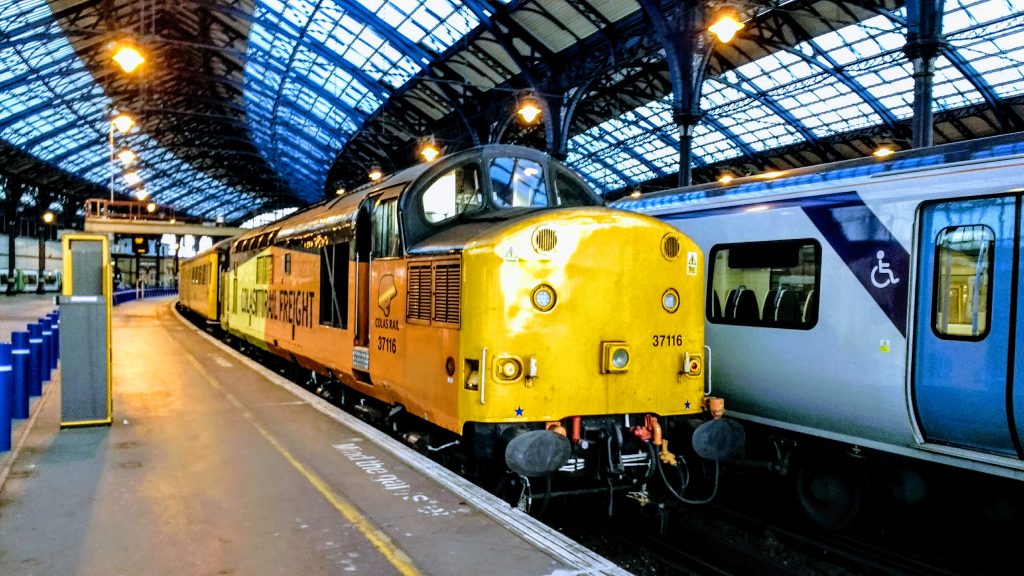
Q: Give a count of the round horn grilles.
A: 2